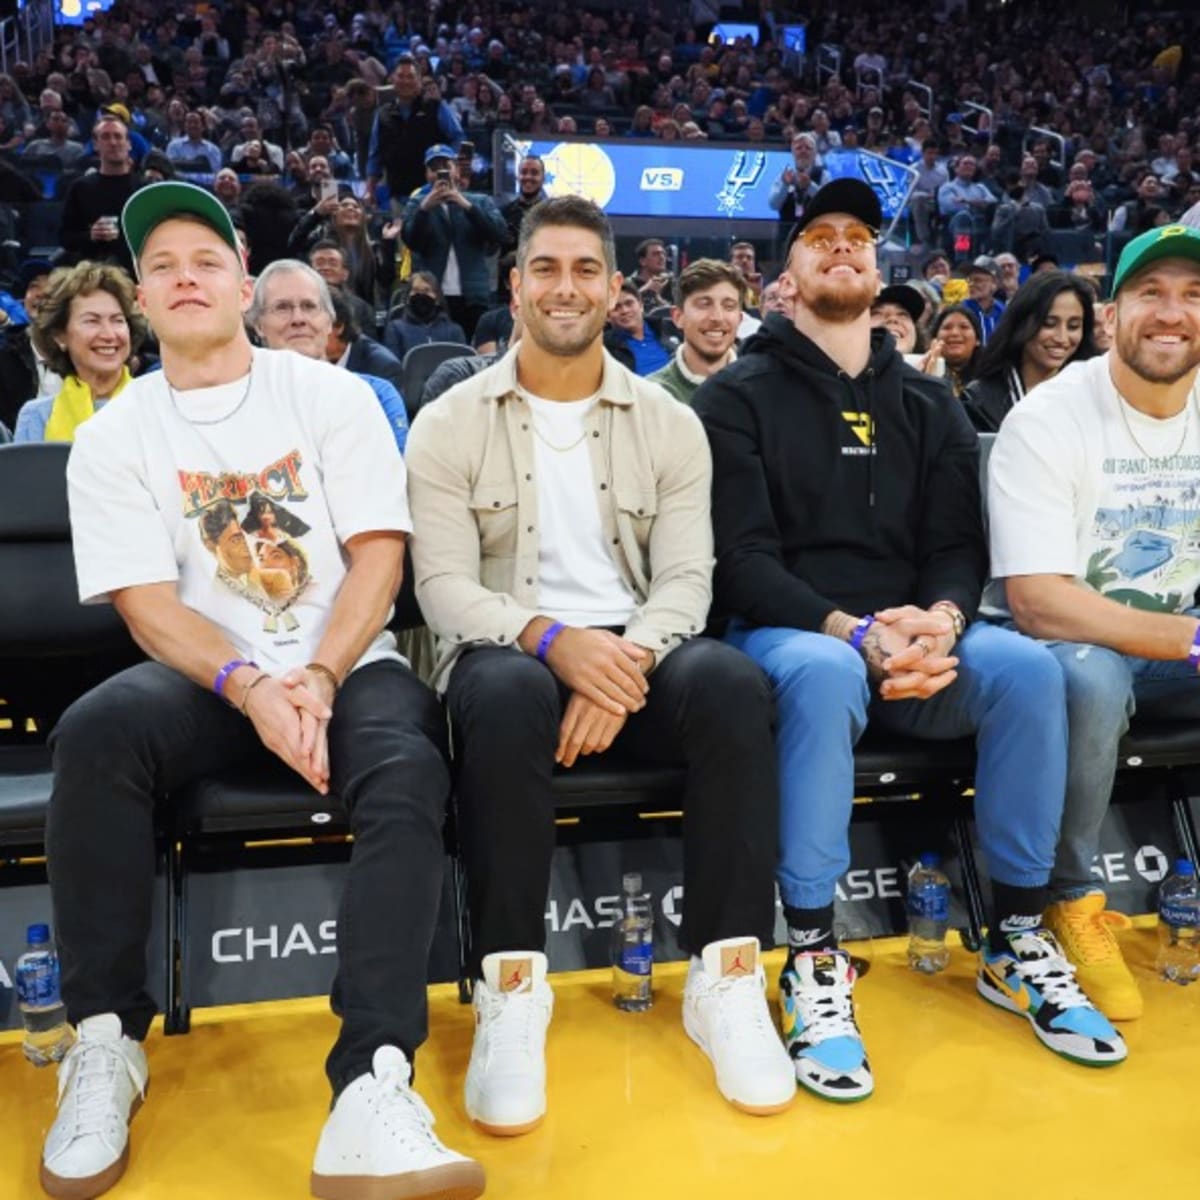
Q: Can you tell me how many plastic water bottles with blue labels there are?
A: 4